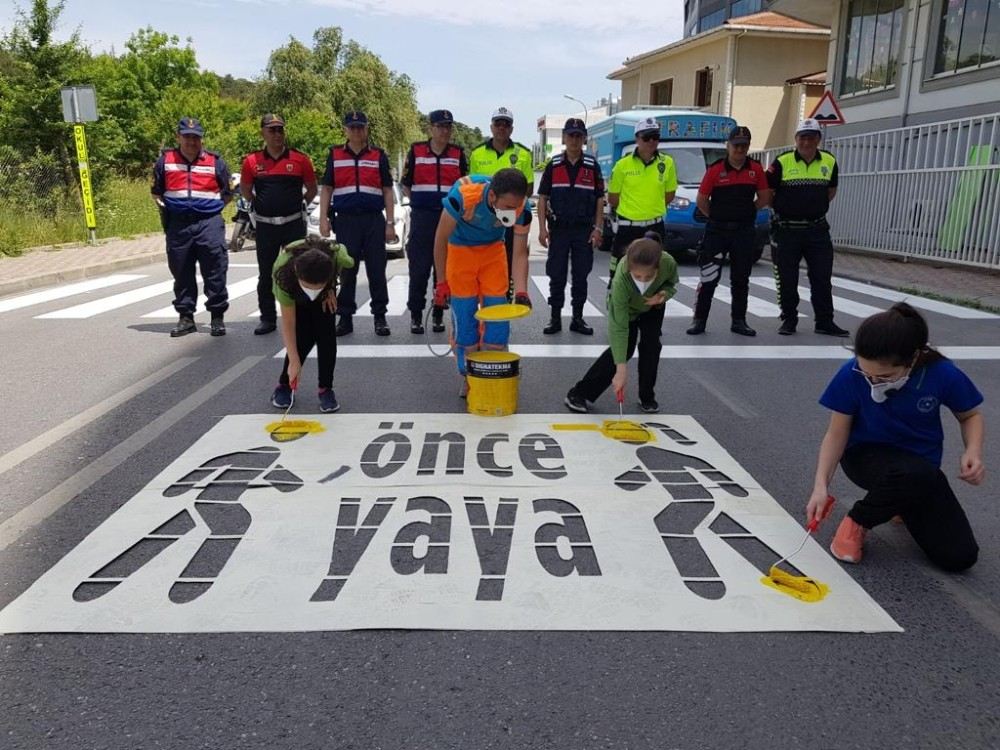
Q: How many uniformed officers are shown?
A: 9